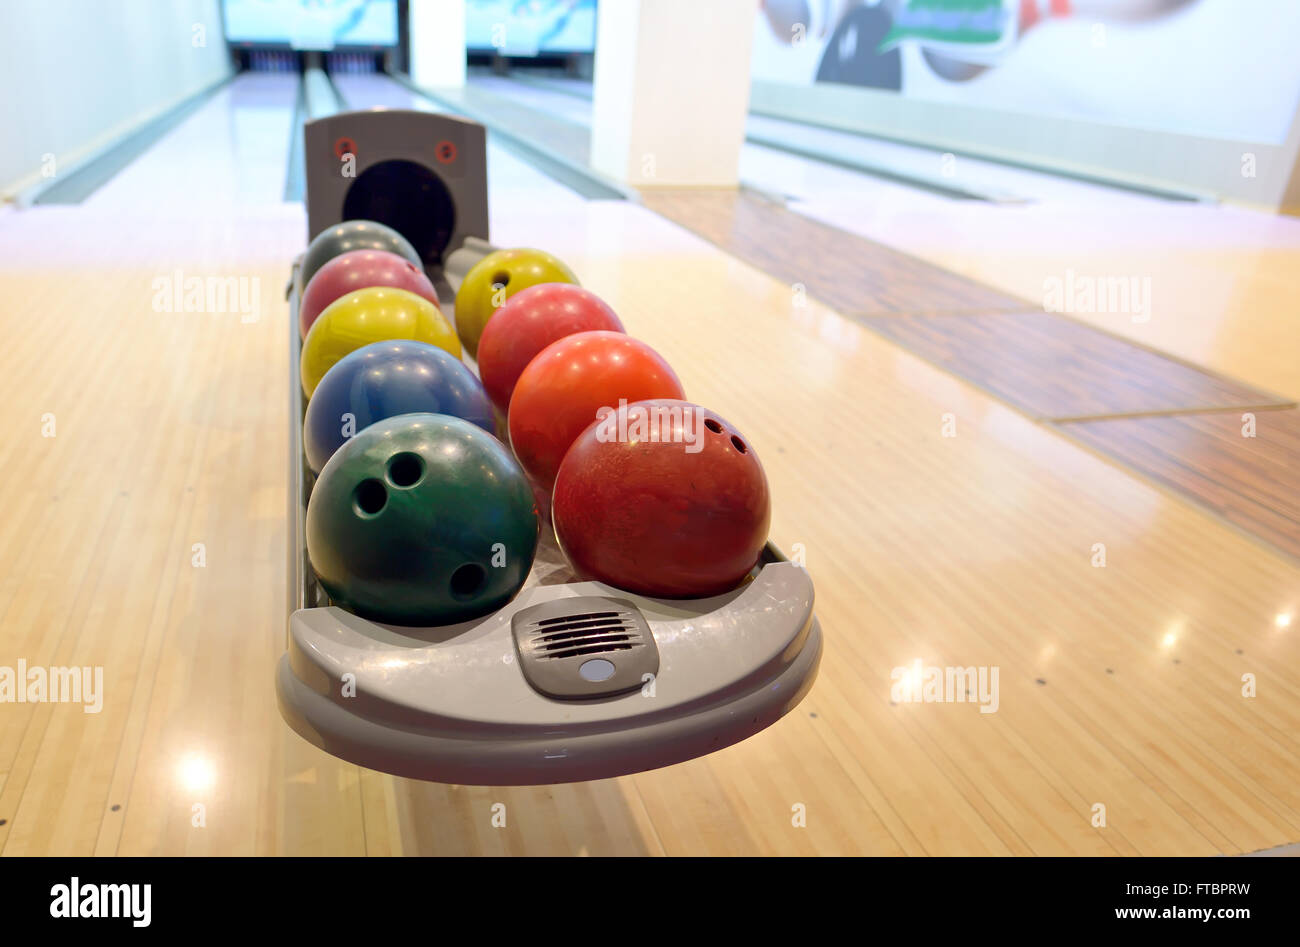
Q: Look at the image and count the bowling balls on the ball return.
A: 9